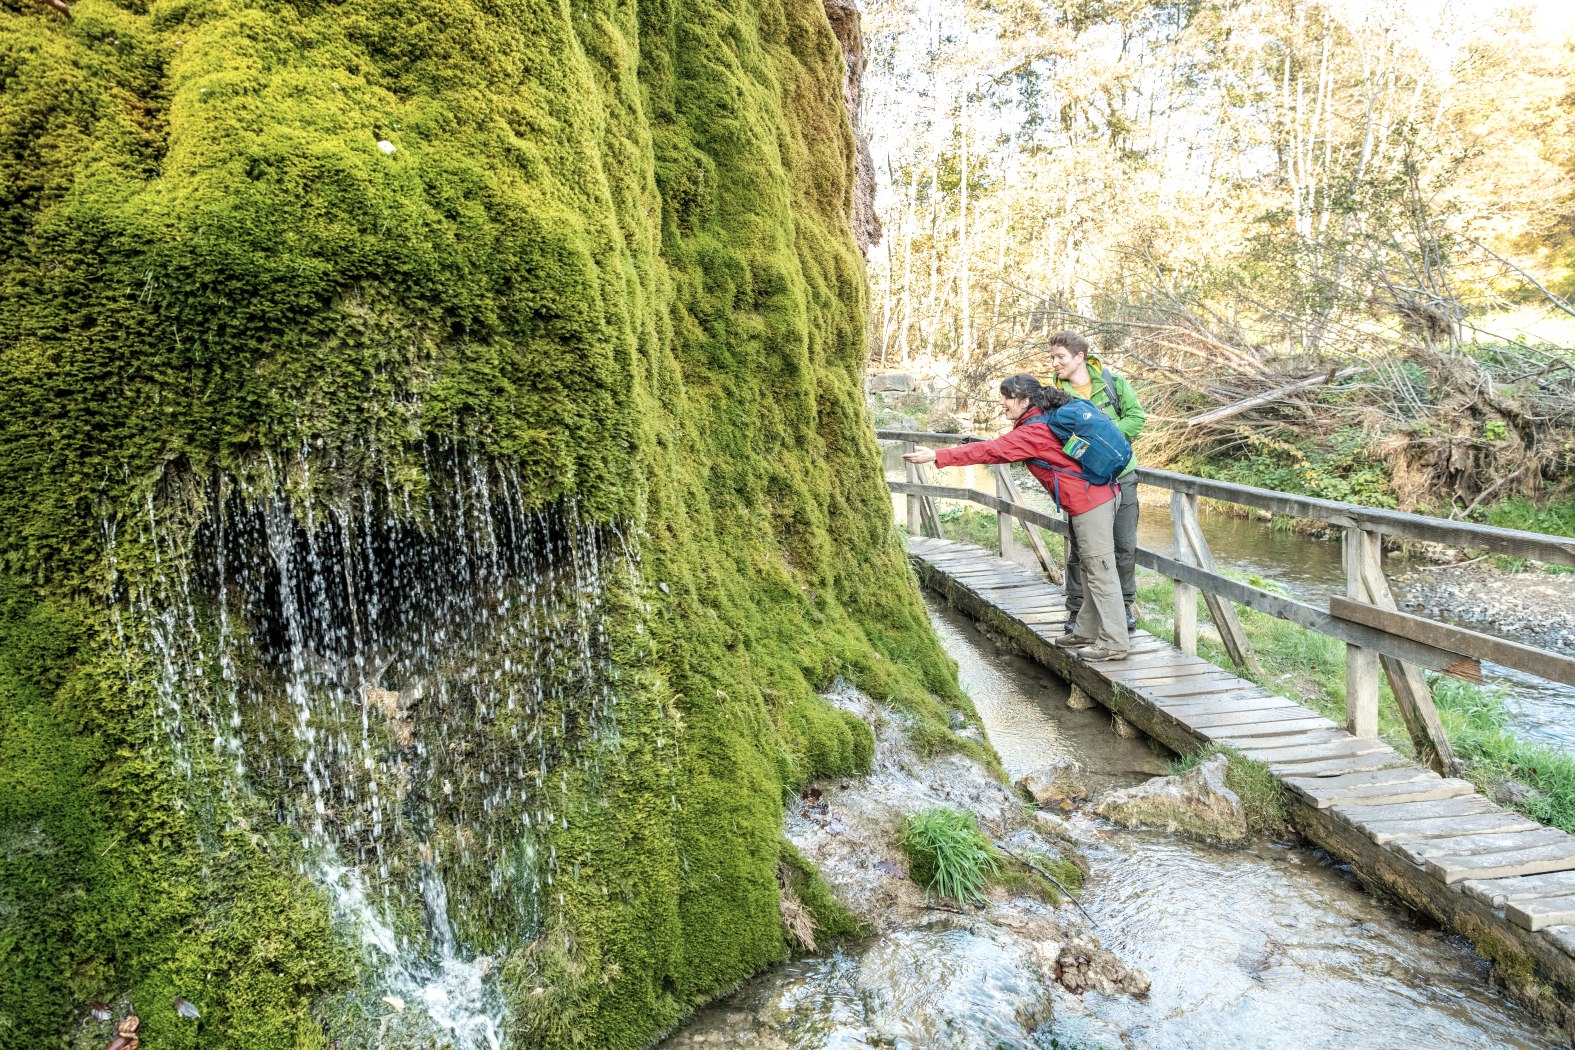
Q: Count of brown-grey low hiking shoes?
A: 2